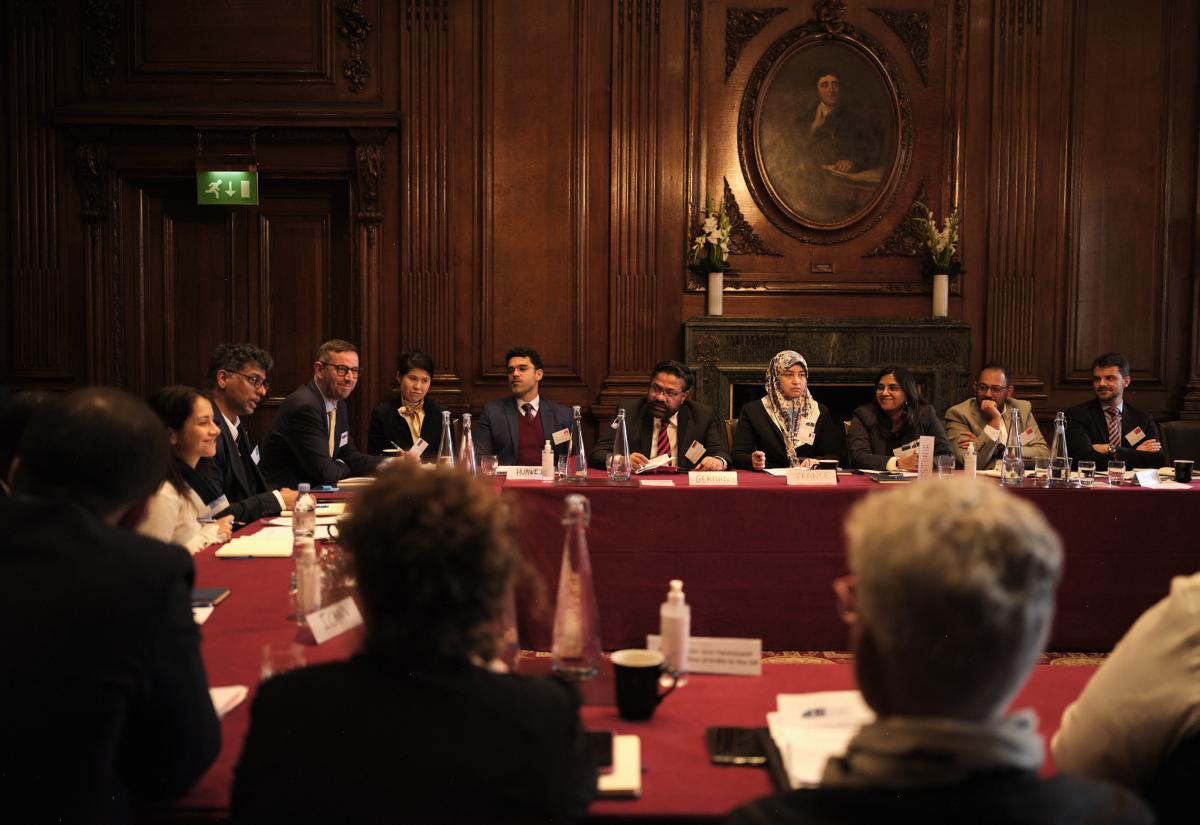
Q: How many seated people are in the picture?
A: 15